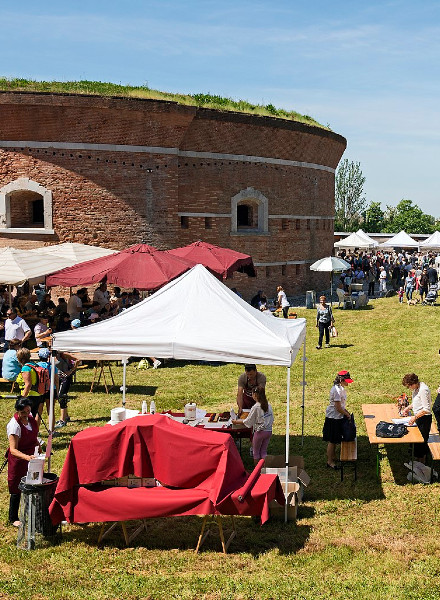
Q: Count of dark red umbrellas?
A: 2